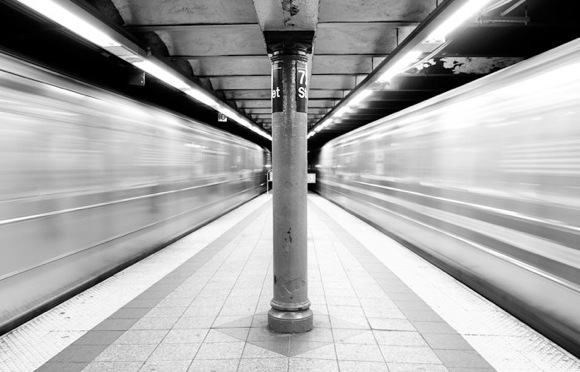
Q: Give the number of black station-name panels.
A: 2